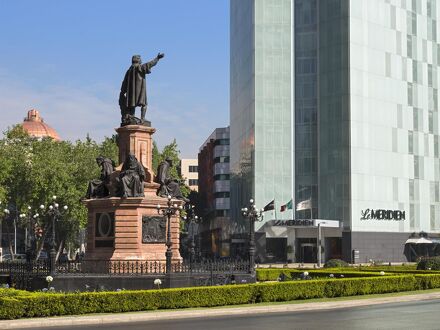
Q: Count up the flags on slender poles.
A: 3